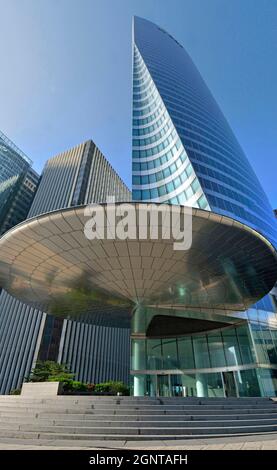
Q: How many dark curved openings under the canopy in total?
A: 1